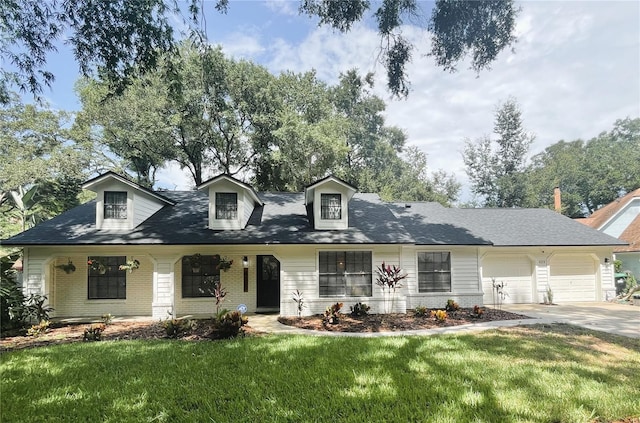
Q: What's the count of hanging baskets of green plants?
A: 5